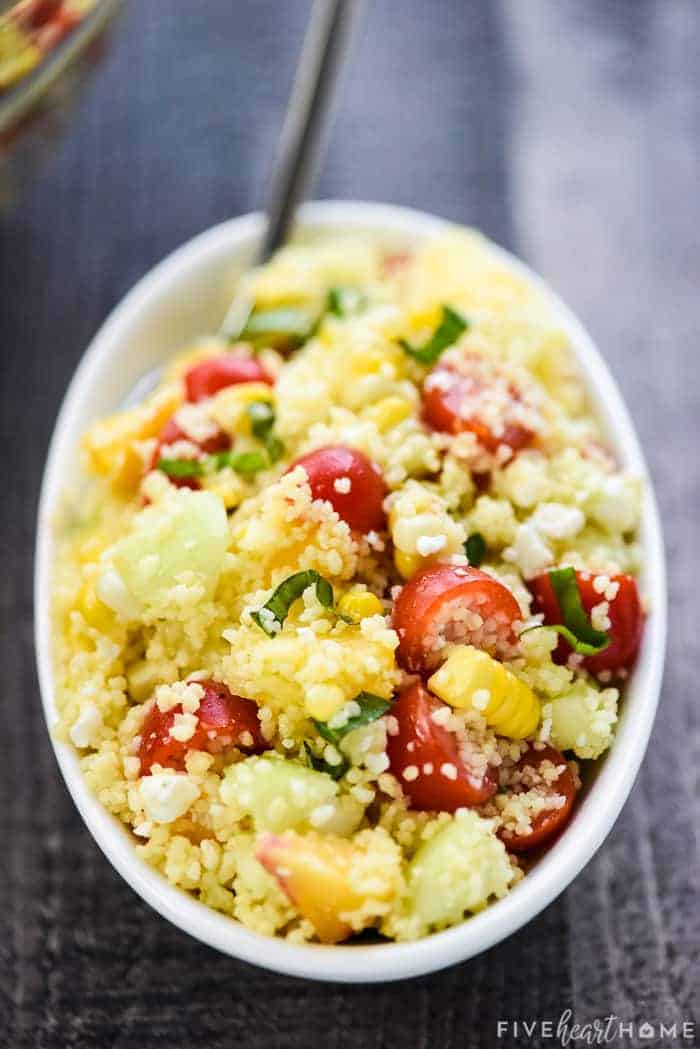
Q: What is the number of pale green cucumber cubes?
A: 4